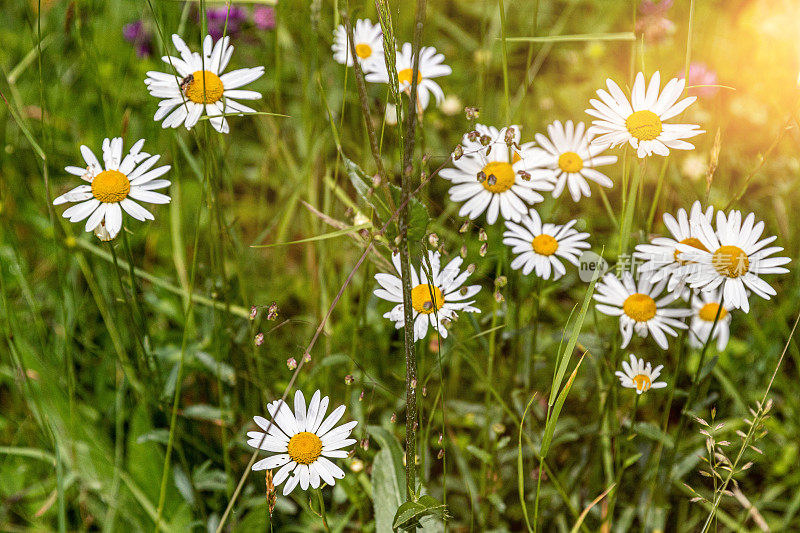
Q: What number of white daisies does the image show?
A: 15